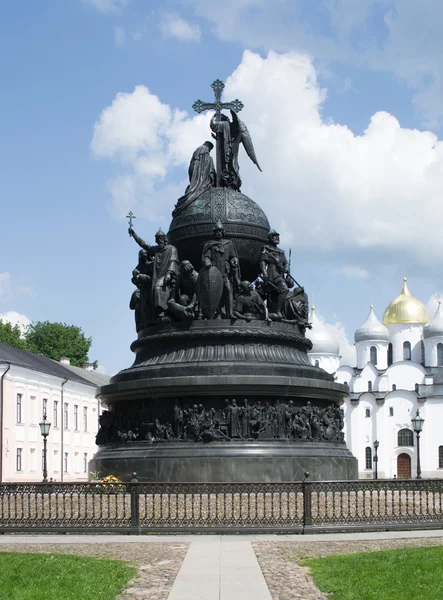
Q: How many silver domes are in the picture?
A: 3